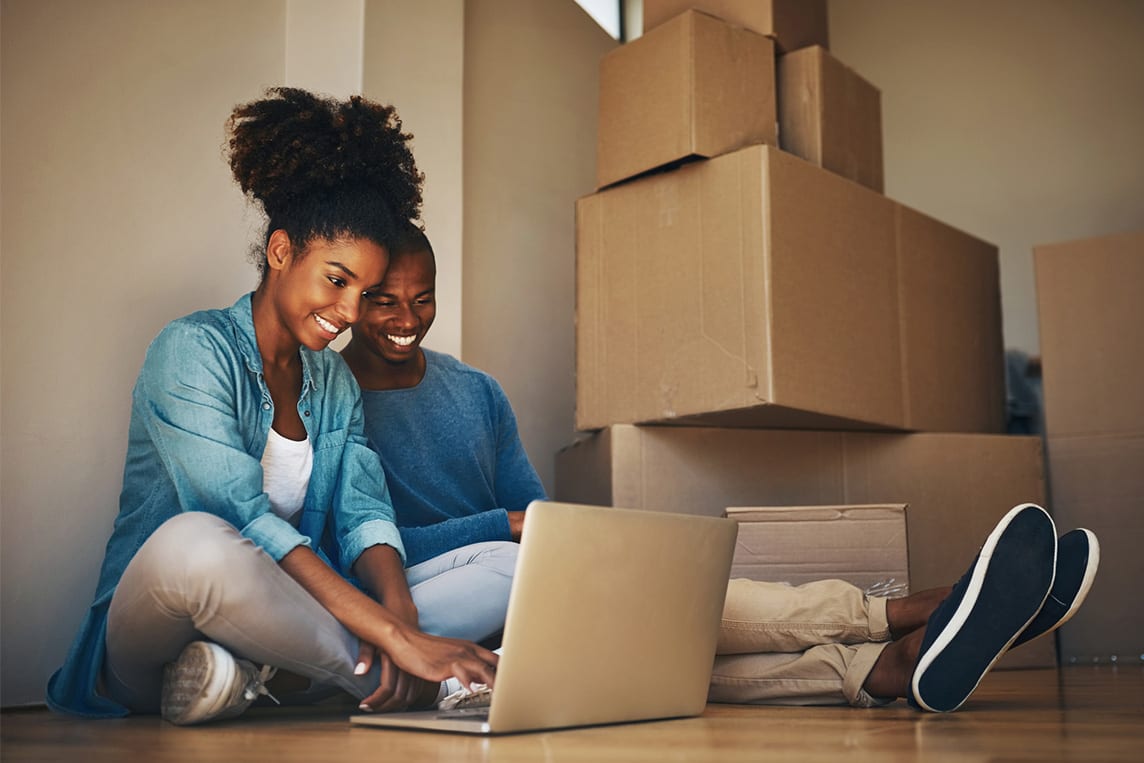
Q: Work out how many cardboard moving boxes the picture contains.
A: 7